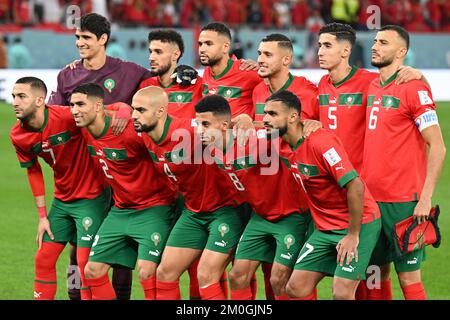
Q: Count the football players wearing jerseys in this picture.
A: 11